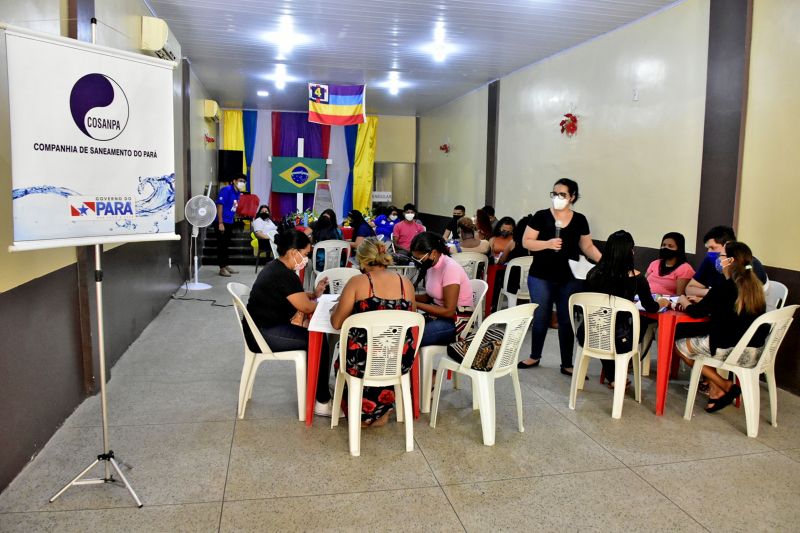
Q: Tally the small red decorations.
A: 3